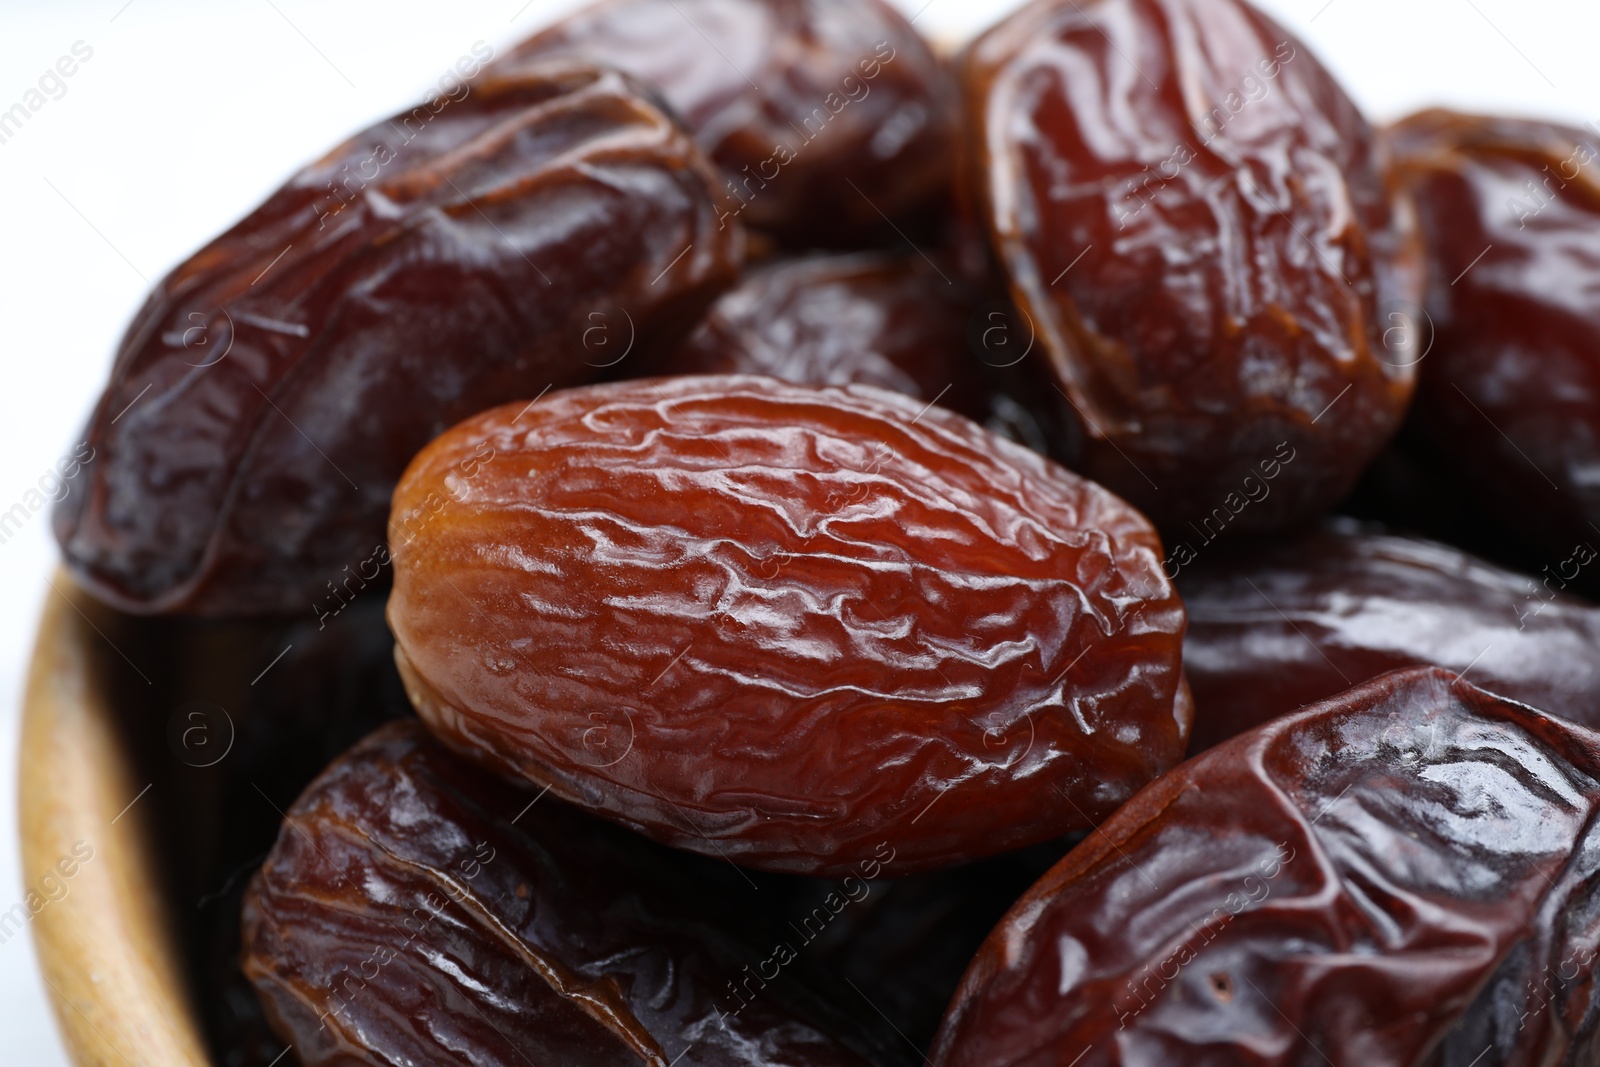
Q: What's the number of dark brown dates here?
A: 8